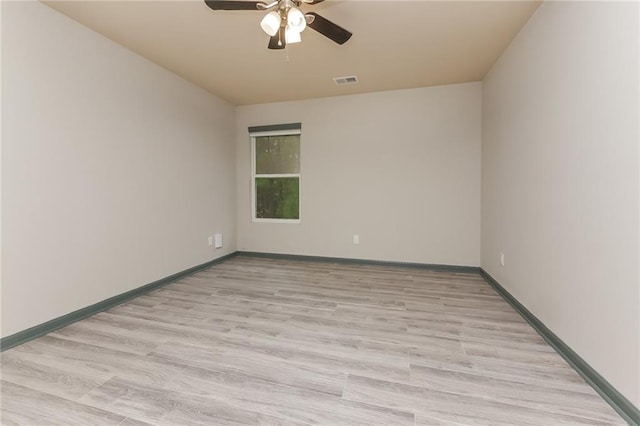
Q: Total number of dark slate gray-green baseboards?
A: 3